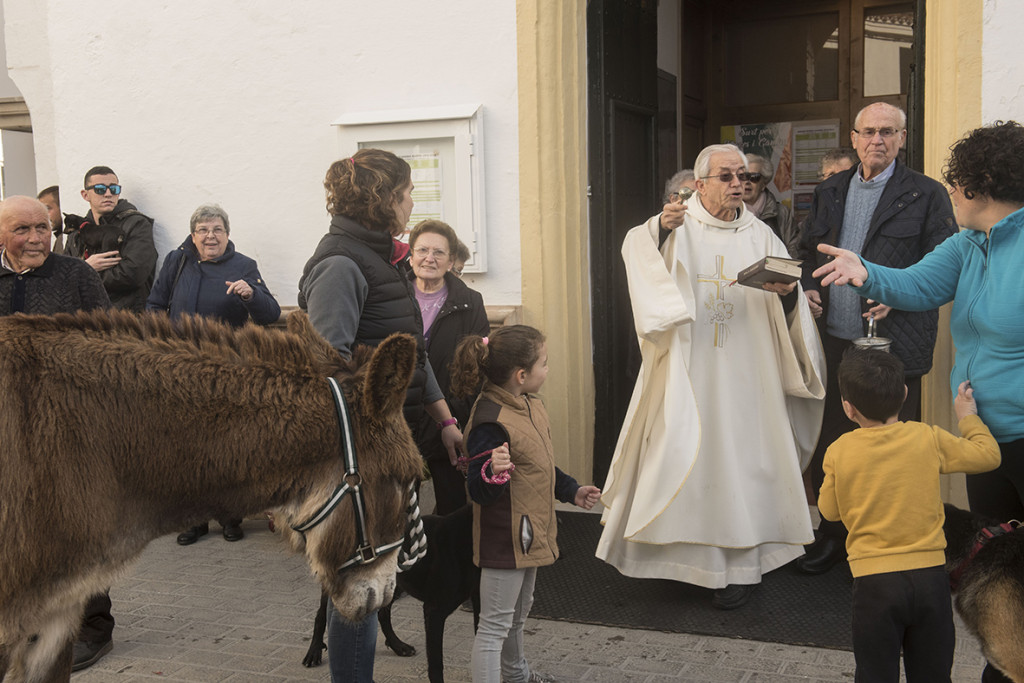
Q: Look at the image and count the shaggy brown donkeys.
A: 1